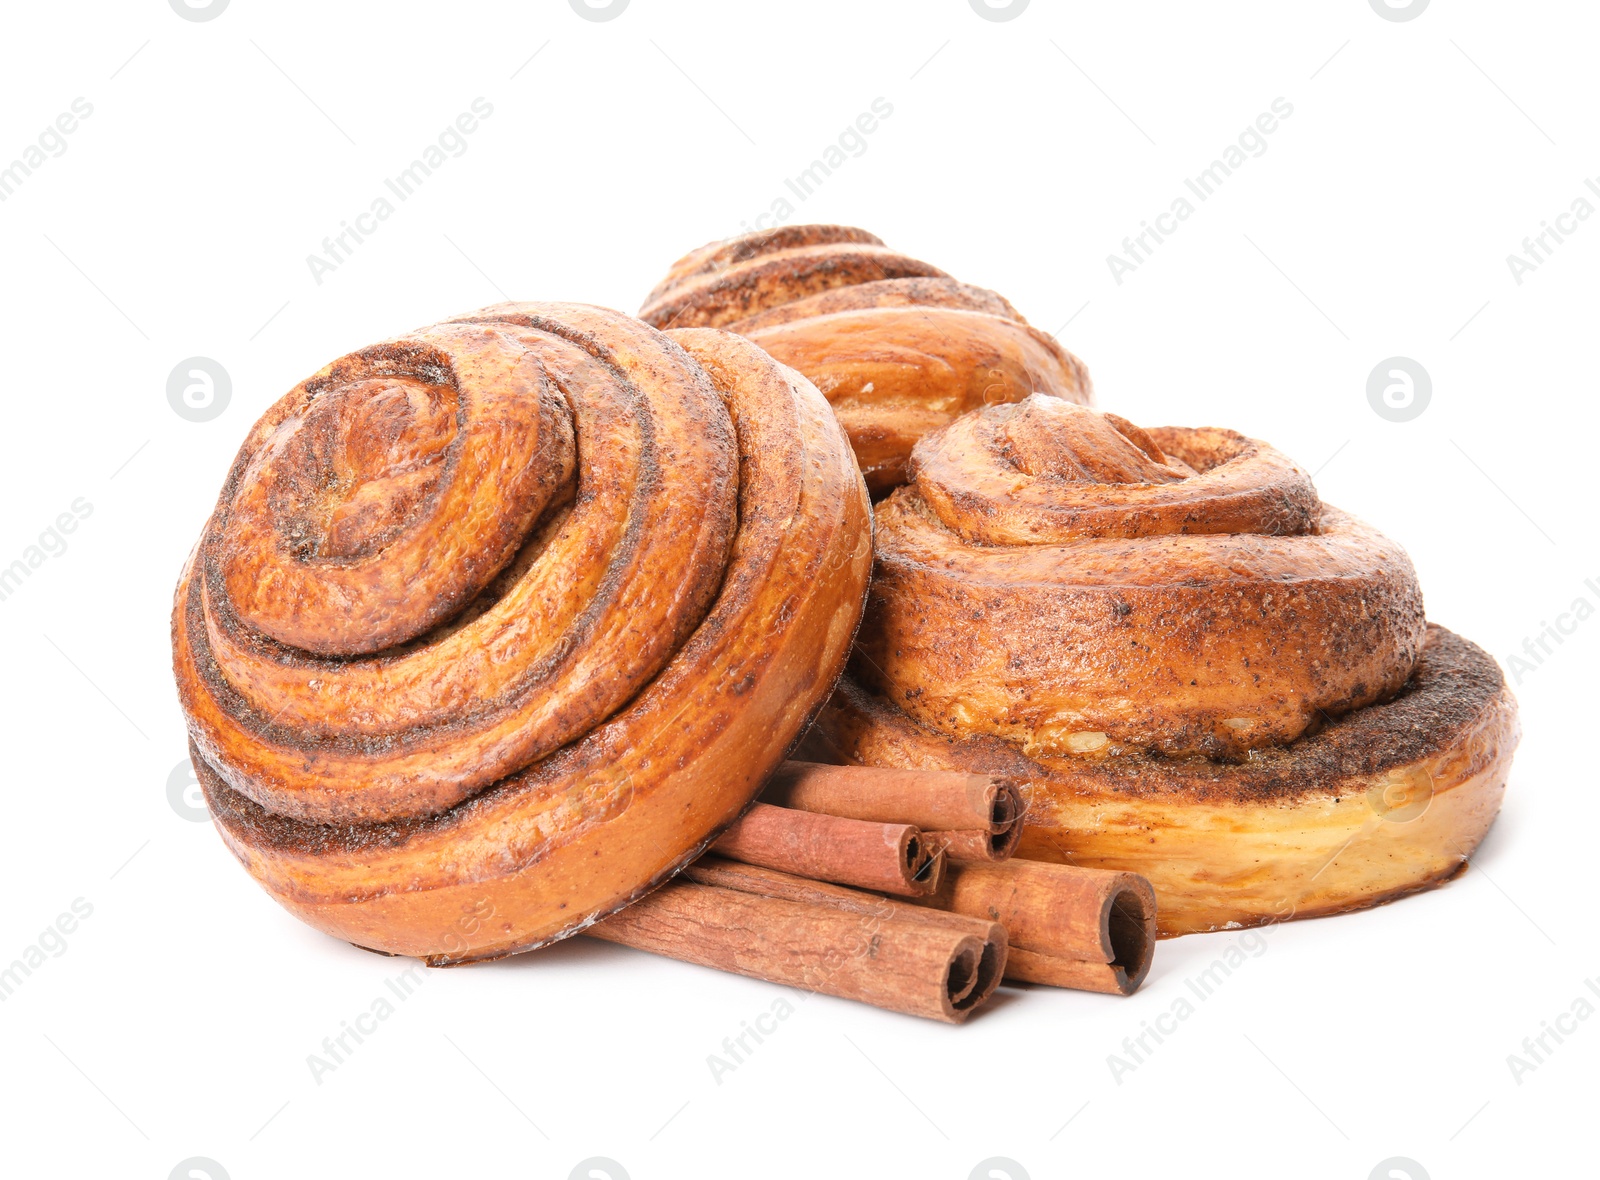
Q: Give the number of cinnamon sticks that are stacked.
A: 4